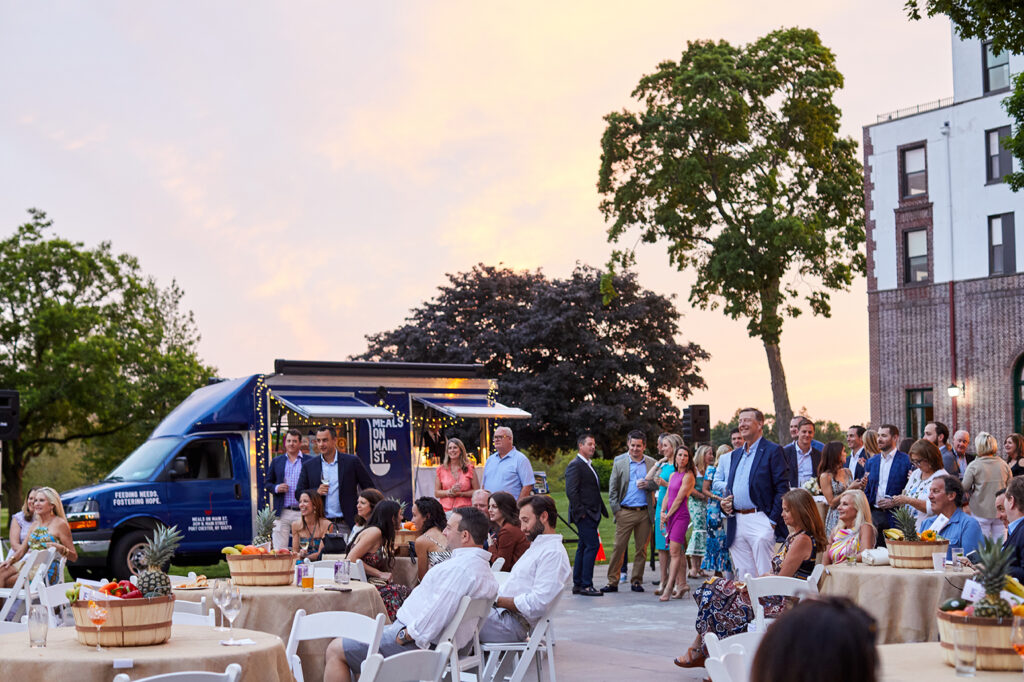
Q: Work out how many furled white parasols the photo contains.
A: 0